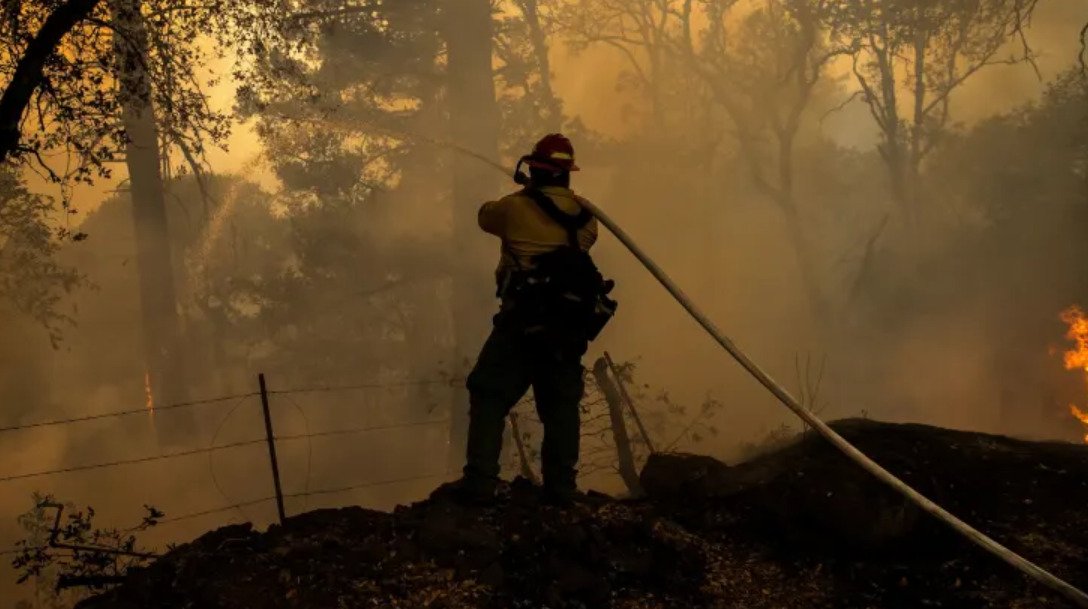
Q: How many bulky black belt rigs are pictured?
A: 1